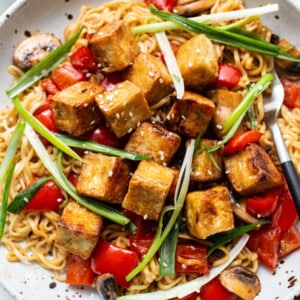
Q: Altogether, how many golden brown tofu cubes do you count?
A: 14